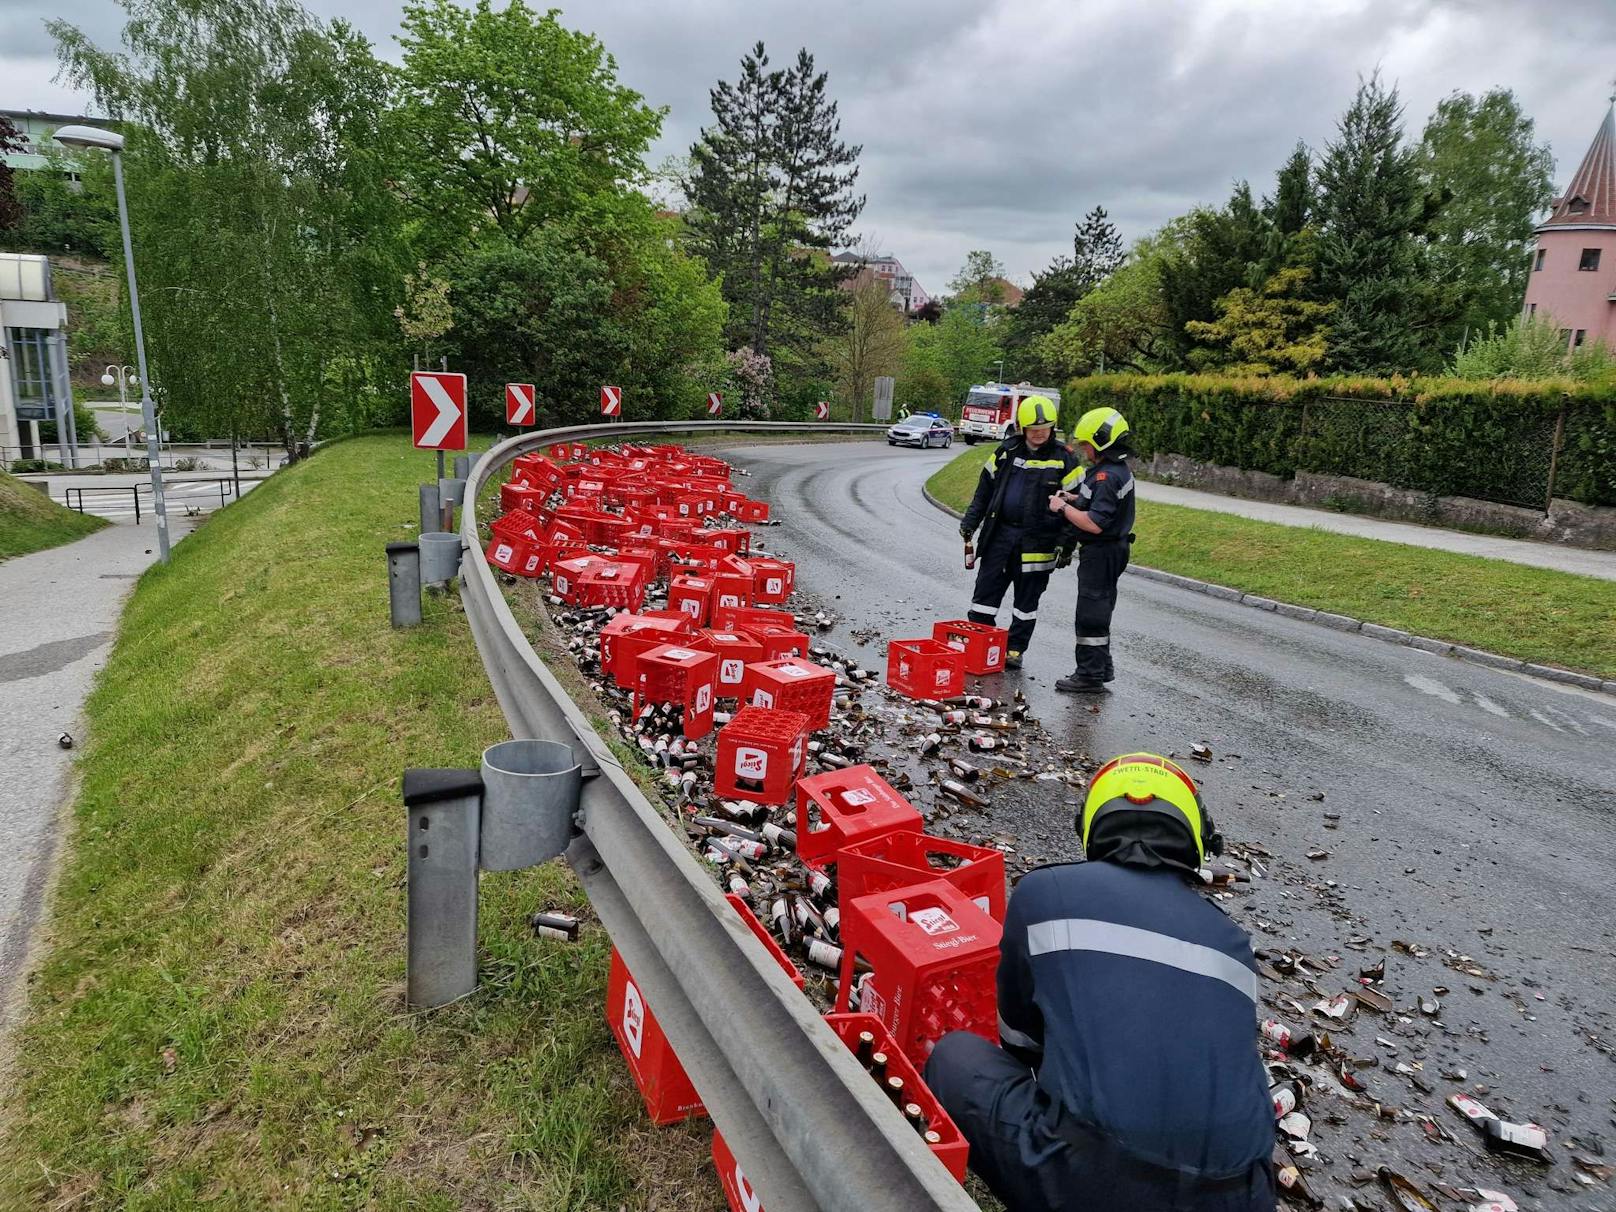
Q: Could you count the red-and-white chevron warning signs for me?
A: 5